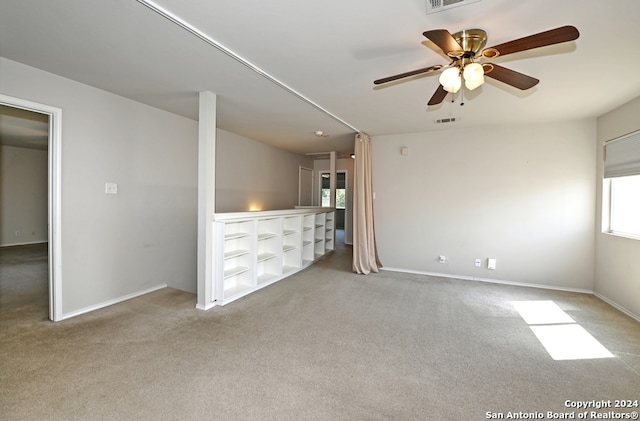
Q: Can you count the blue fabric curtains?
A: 0